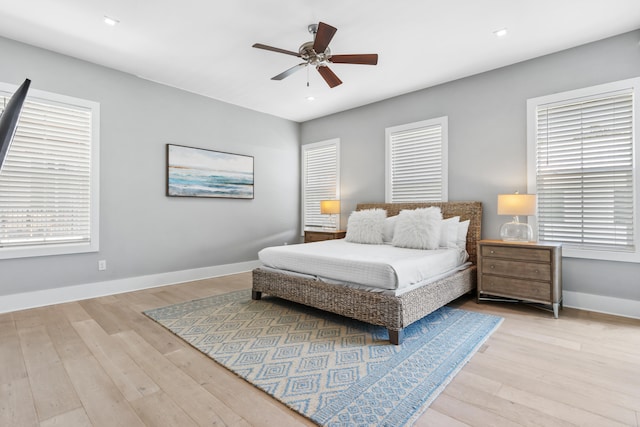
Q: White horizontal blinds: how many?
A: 4